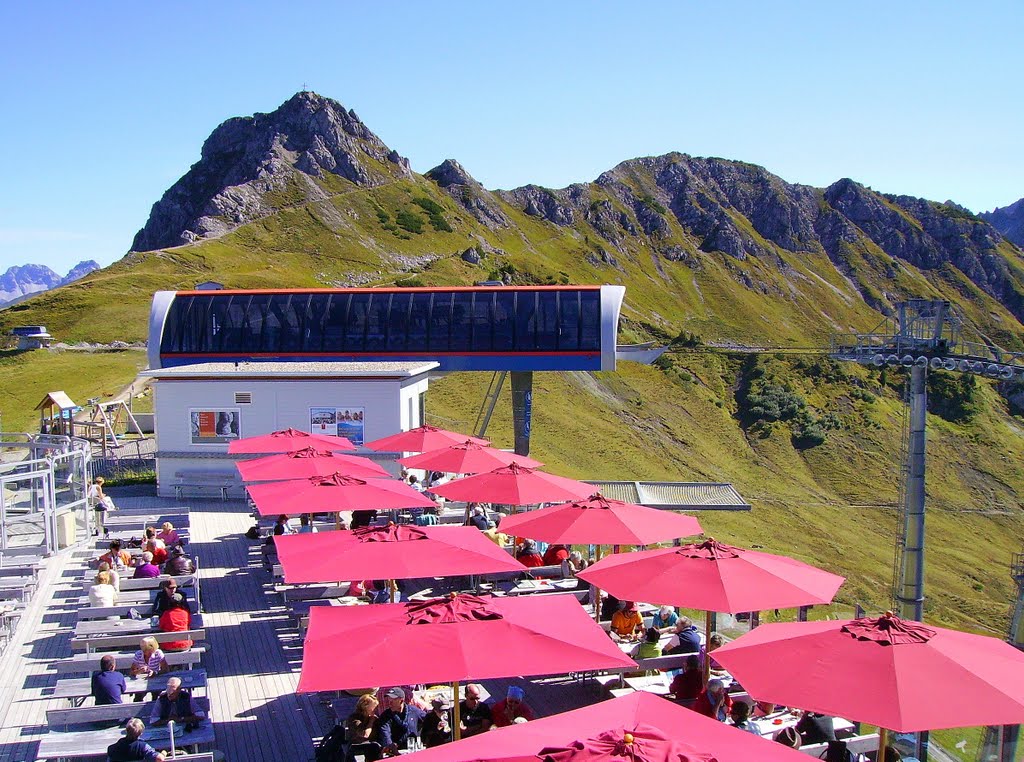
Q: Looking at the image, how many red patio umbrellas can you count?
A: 12